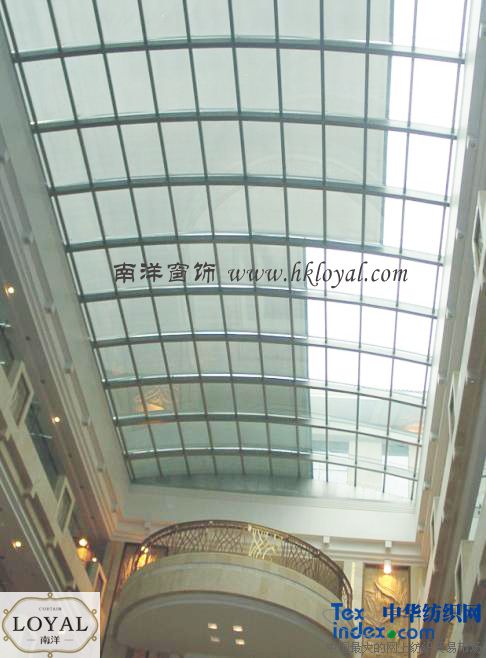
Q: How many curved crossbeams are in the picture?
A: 9